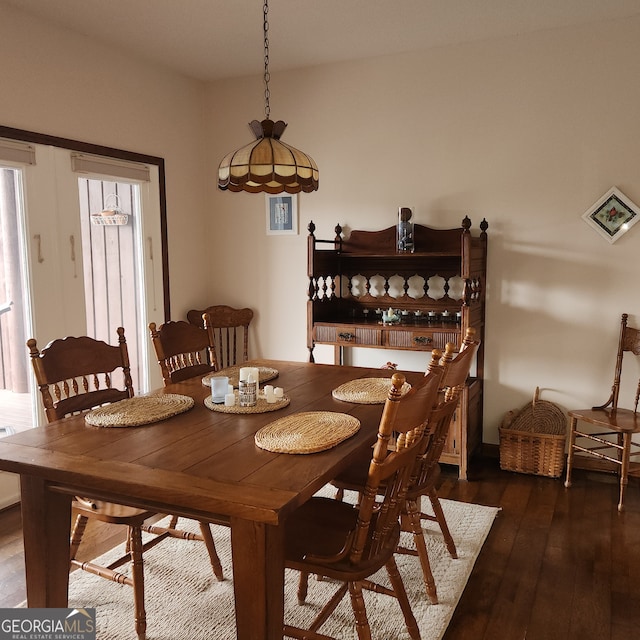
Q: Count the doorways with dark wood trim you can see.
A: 1